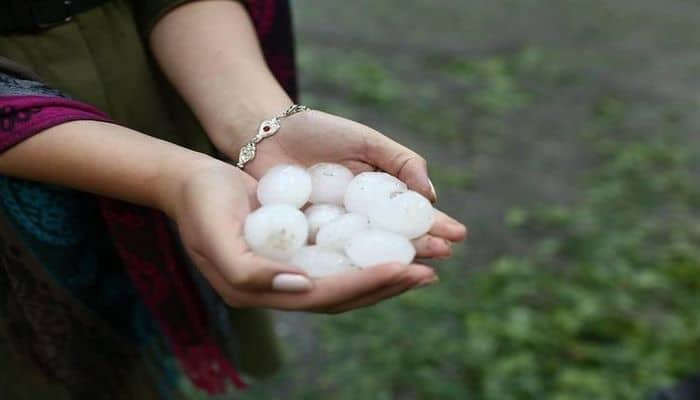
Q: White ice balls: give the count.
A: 9